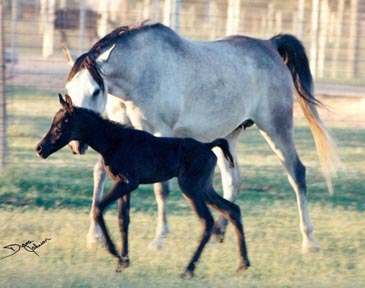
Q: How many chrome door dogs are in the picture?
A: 0